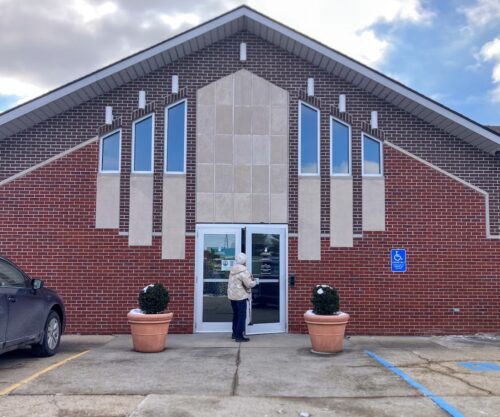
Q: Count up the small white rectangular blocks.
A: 7